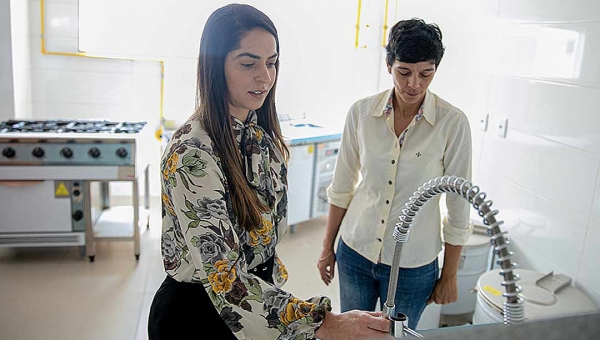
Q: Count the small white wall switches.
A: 2